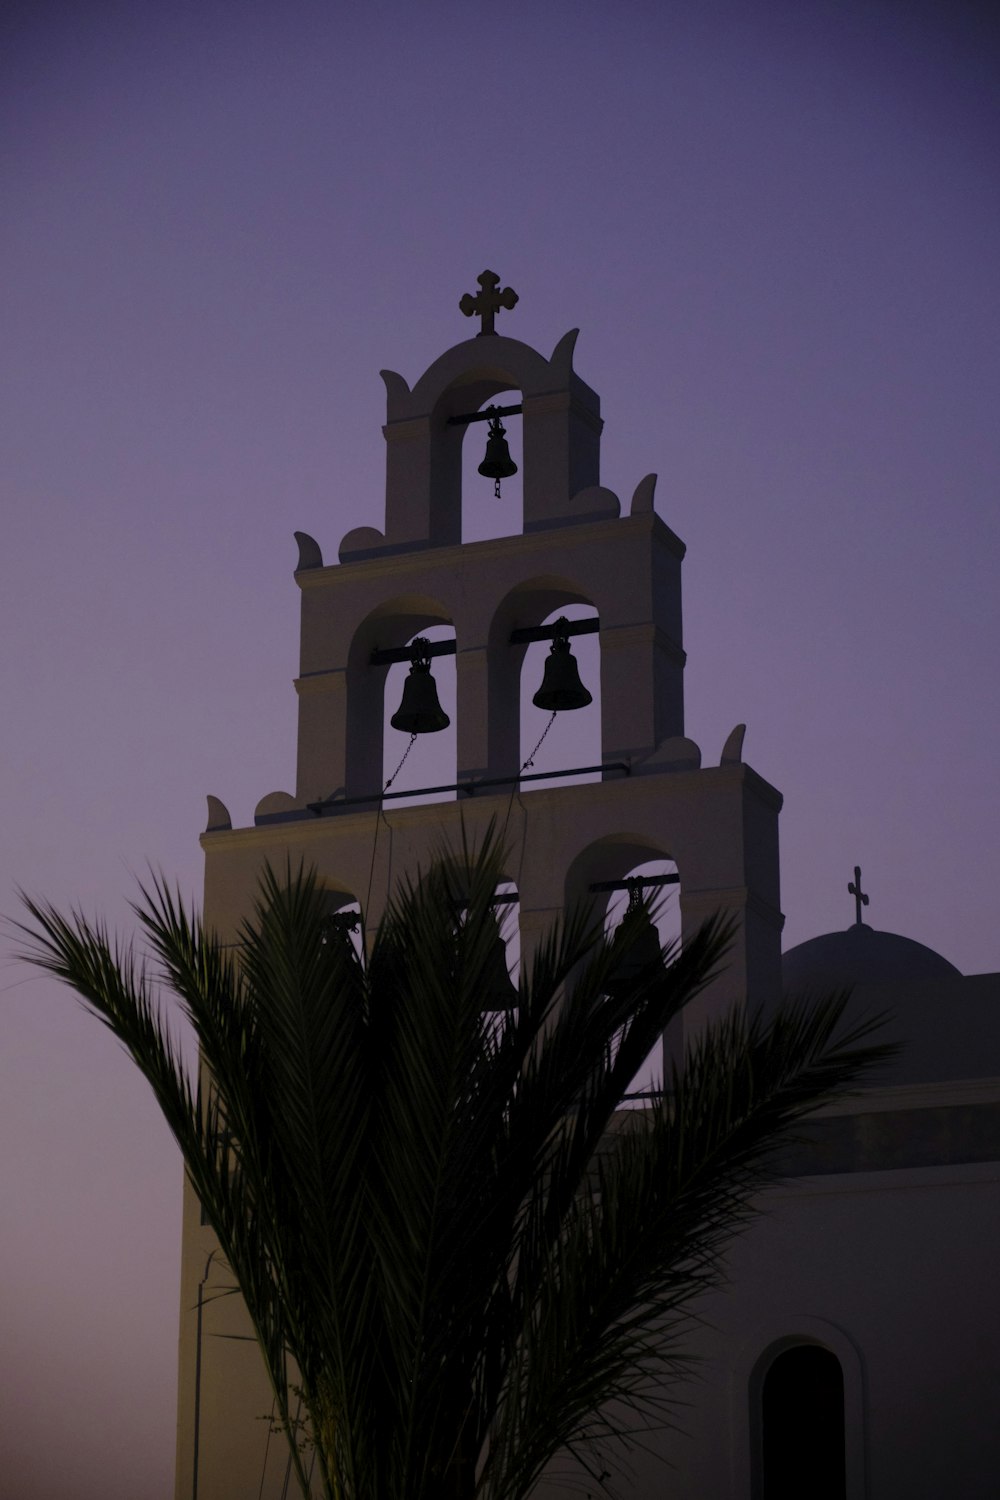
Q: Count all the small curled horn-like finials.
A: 6